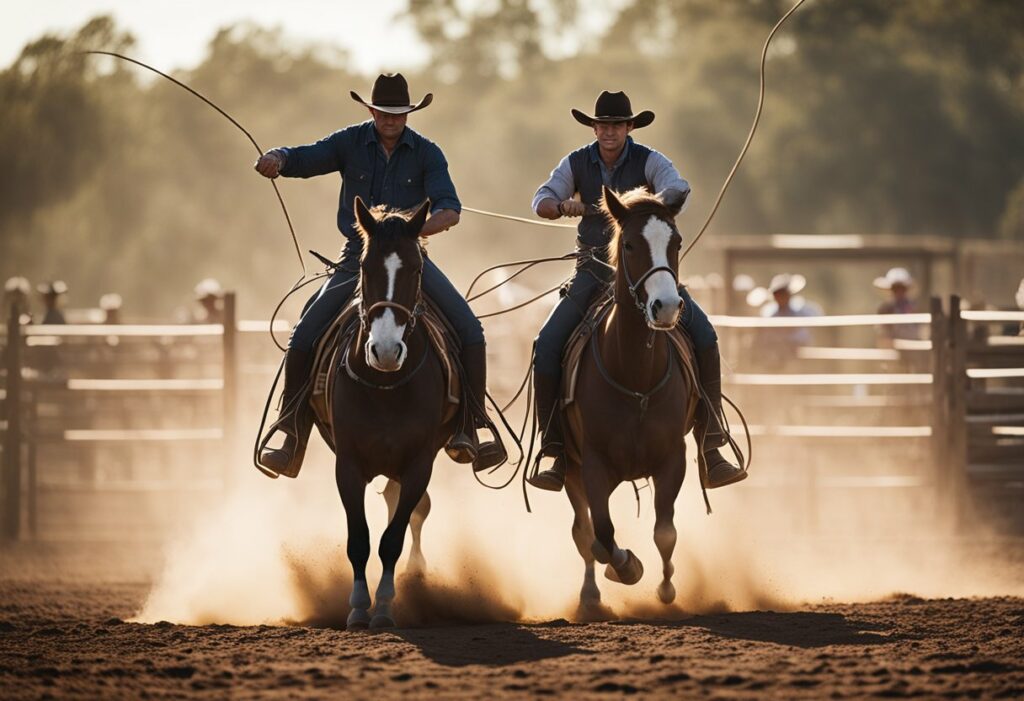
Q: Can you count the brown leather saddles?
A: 2